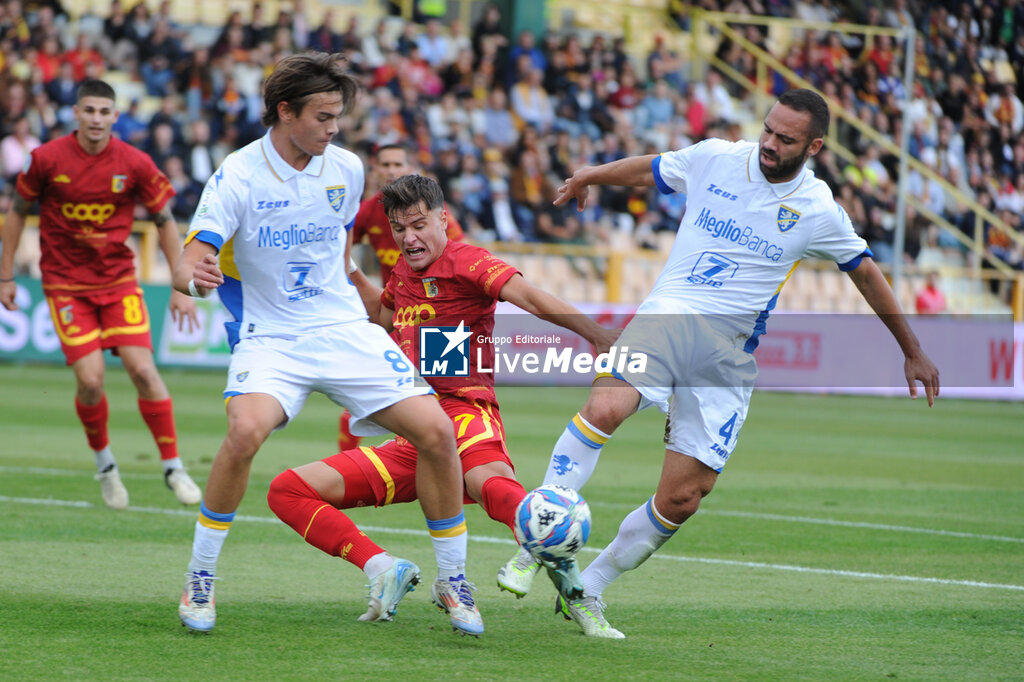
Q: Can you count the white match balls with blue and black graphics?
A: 1